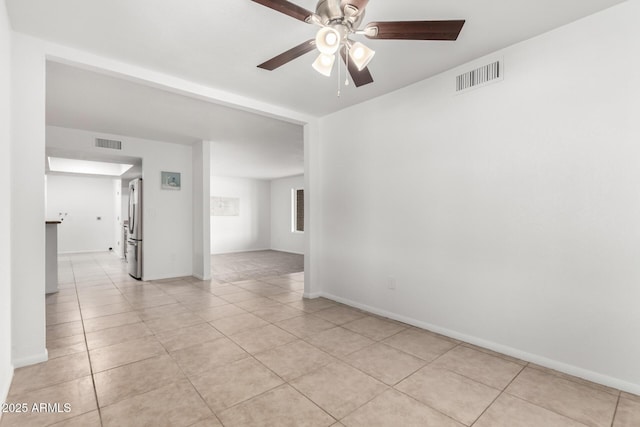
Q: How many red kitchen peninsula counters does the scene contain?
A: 0